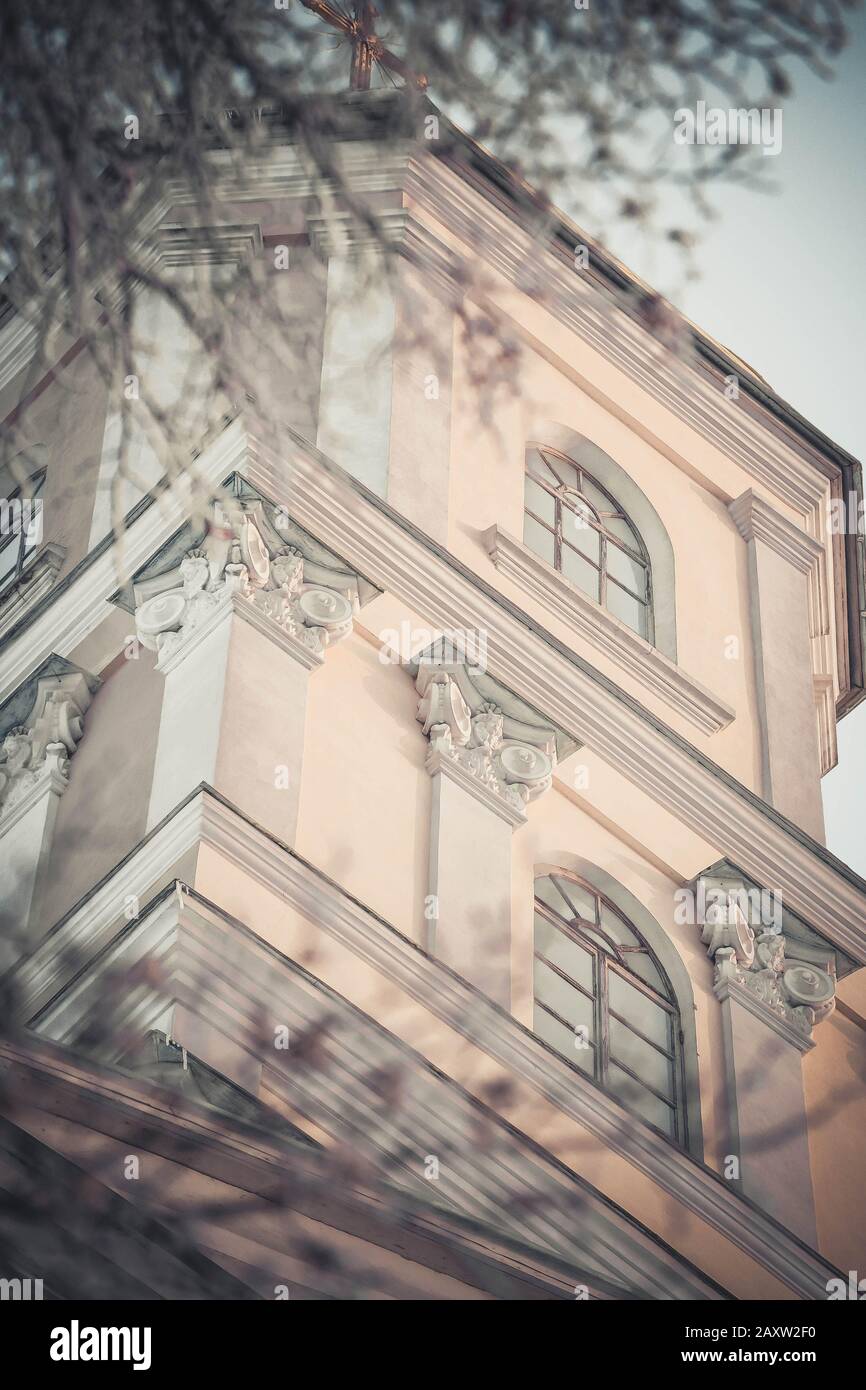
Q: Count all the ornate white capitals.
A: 4